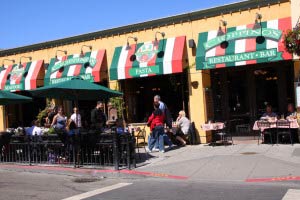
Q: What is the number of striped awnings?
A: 4